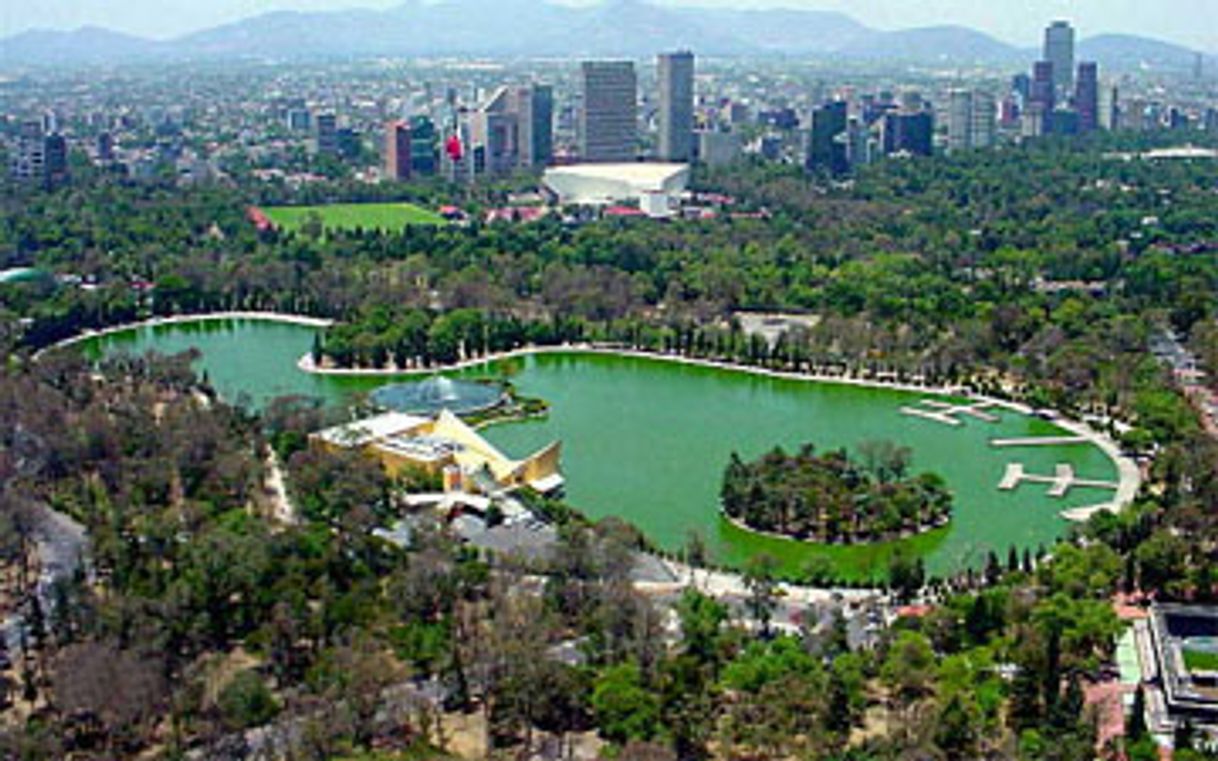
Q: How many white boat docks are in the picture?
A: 3